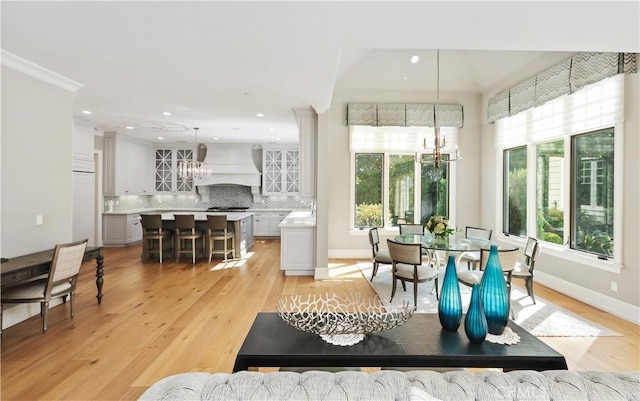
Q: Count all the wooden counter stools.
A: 3